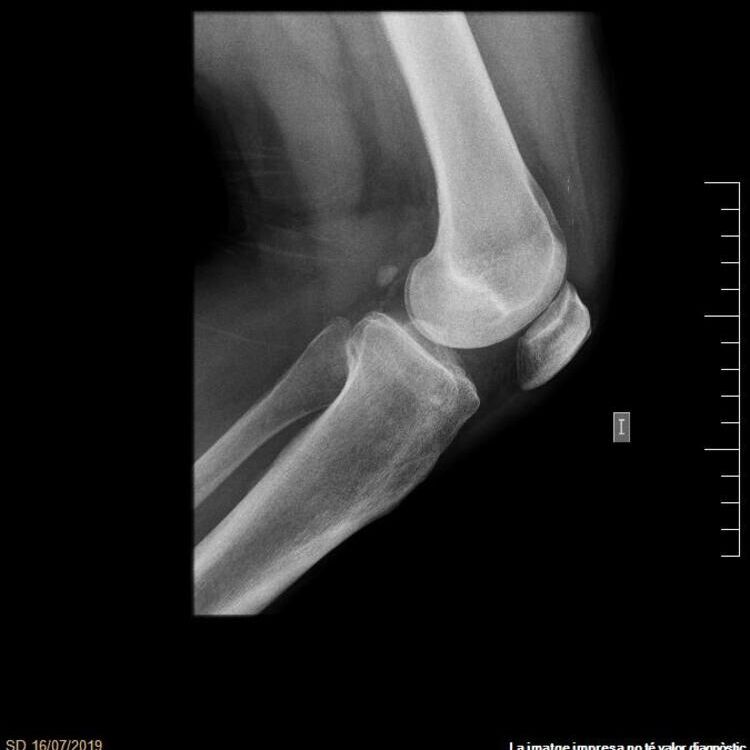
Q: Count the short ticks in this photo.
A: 12